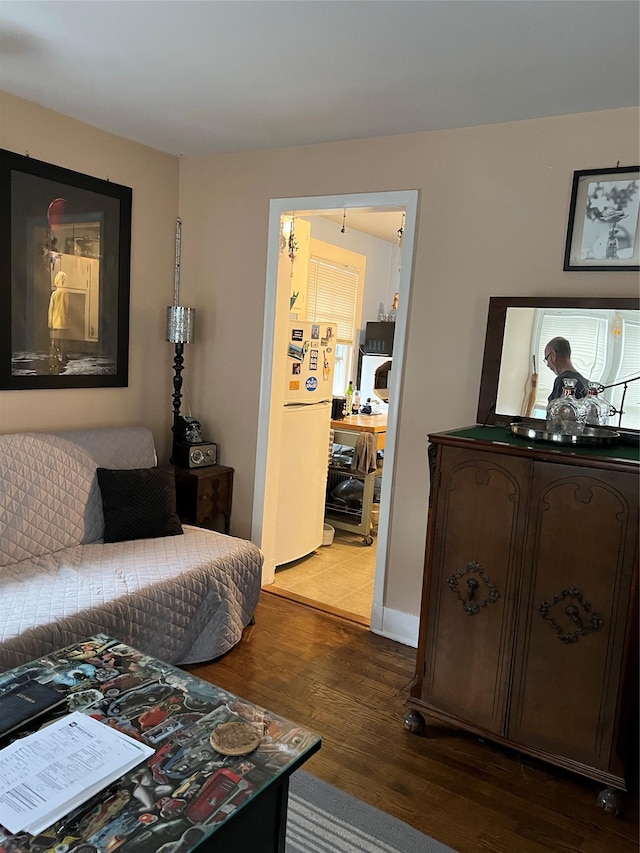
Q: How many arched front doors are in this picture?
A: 2